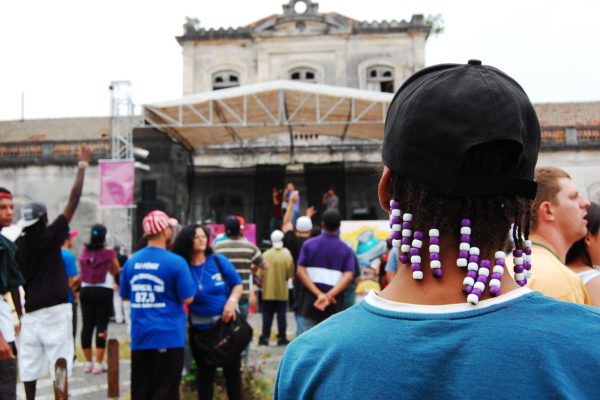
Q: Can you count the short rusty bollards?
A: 2